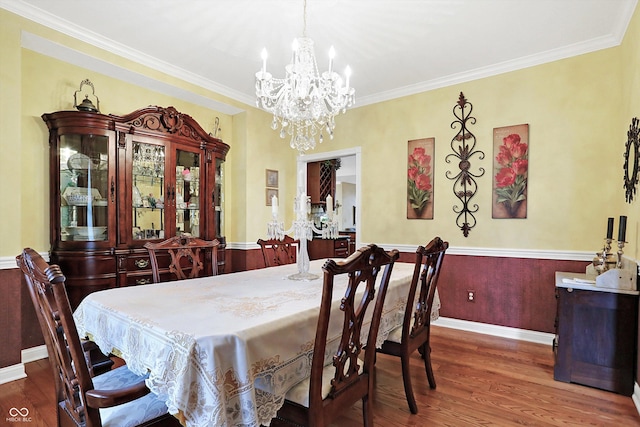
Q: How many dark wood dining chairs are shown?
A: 5